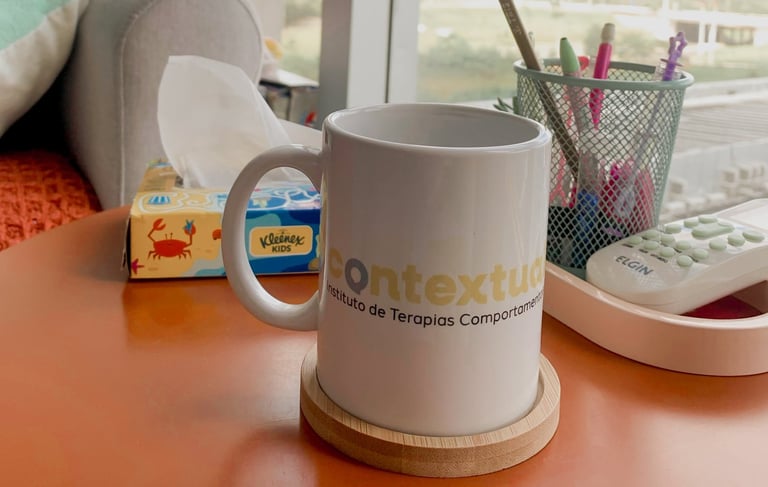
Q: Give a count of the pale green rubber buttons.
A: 15